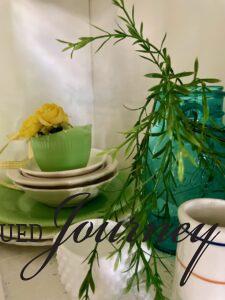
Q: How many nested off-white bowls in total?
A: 3